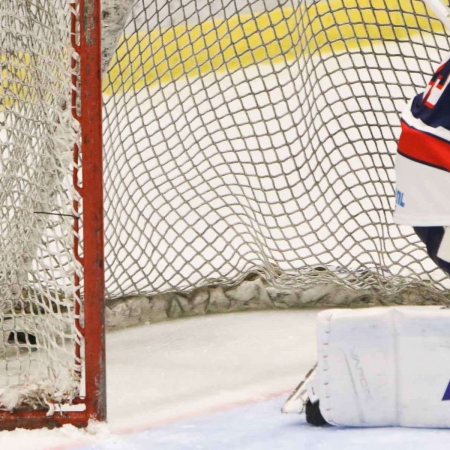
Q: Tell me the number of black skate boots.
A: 1